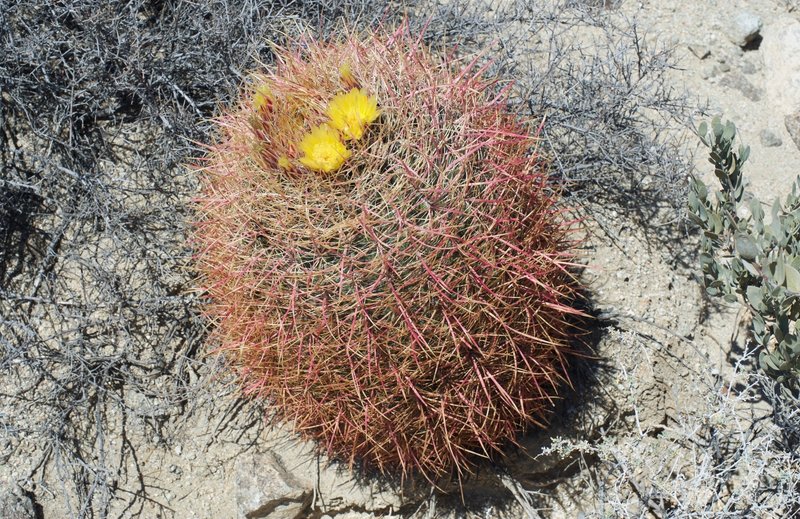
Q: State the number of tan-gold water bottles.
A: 0